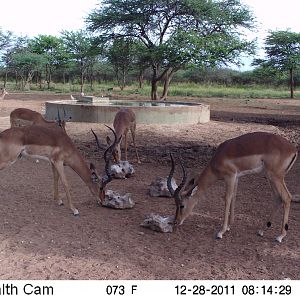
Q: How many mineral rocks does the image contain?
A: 4